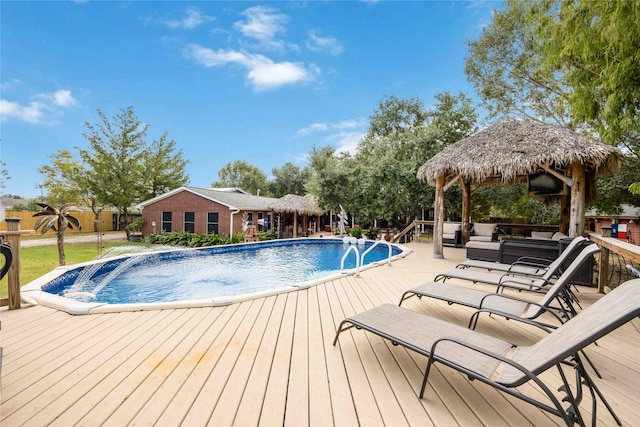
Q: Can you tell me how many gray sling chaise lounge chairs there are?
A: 4